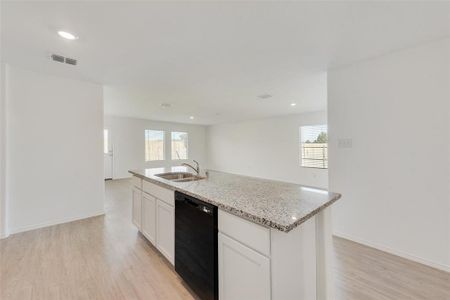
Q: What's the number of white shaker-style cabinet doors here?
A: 4